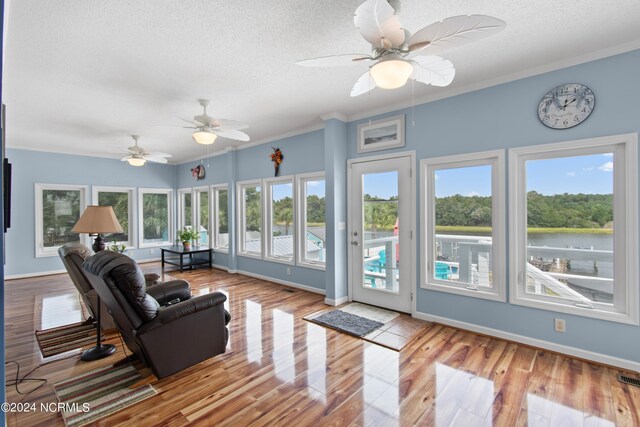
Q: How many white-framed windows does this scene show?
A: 11